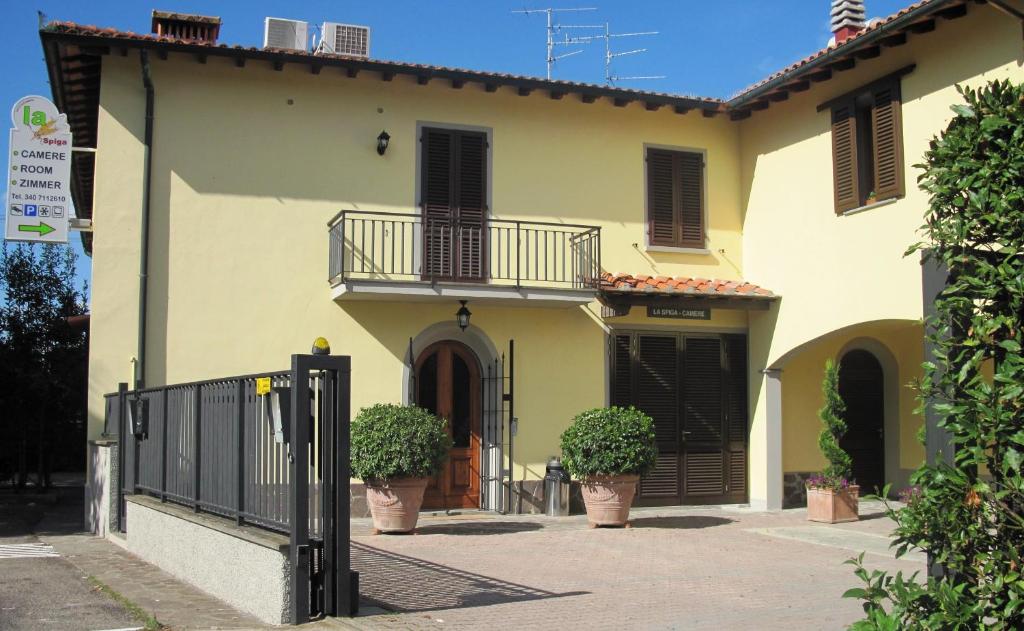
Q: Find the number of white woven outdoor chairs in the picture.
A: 0